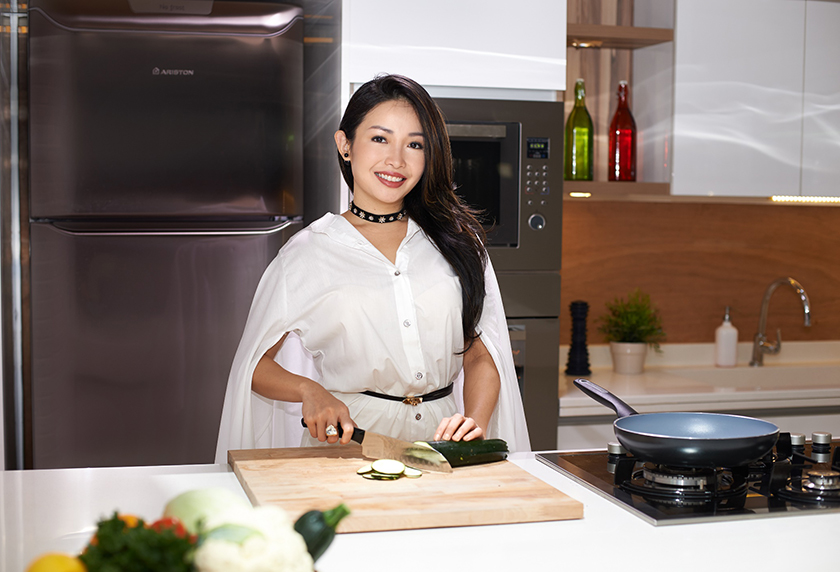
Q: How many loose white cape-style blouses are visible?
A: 1